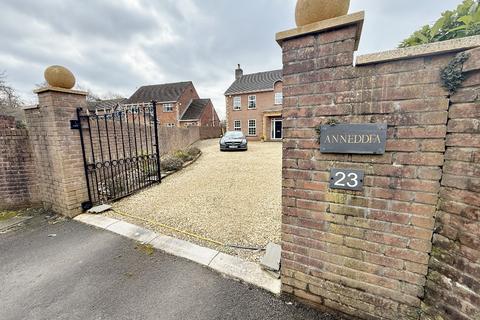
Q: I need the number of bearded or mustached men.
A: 0